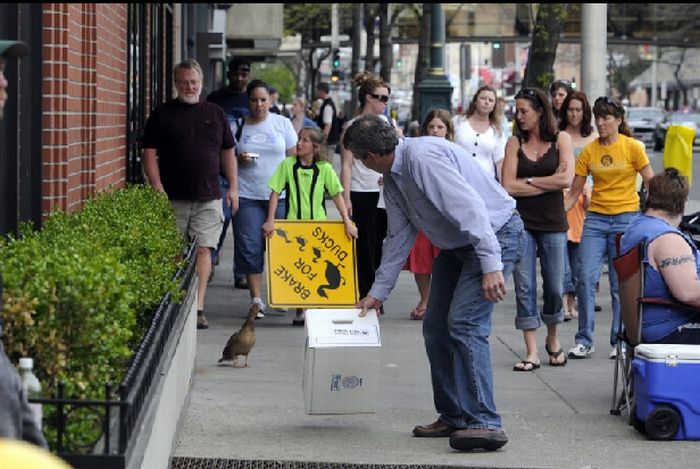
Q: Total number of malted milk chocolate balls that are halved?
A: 0